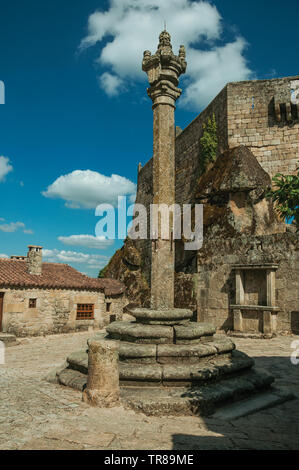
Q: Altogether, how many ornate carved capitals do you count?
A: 1